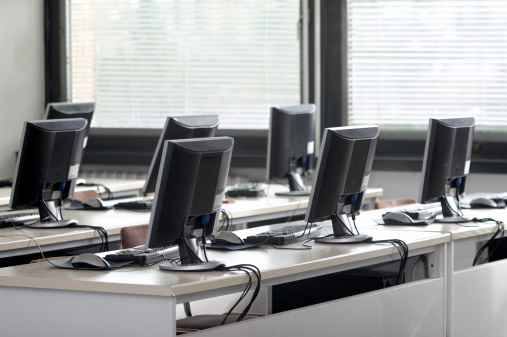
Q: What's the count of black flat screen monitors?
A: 7